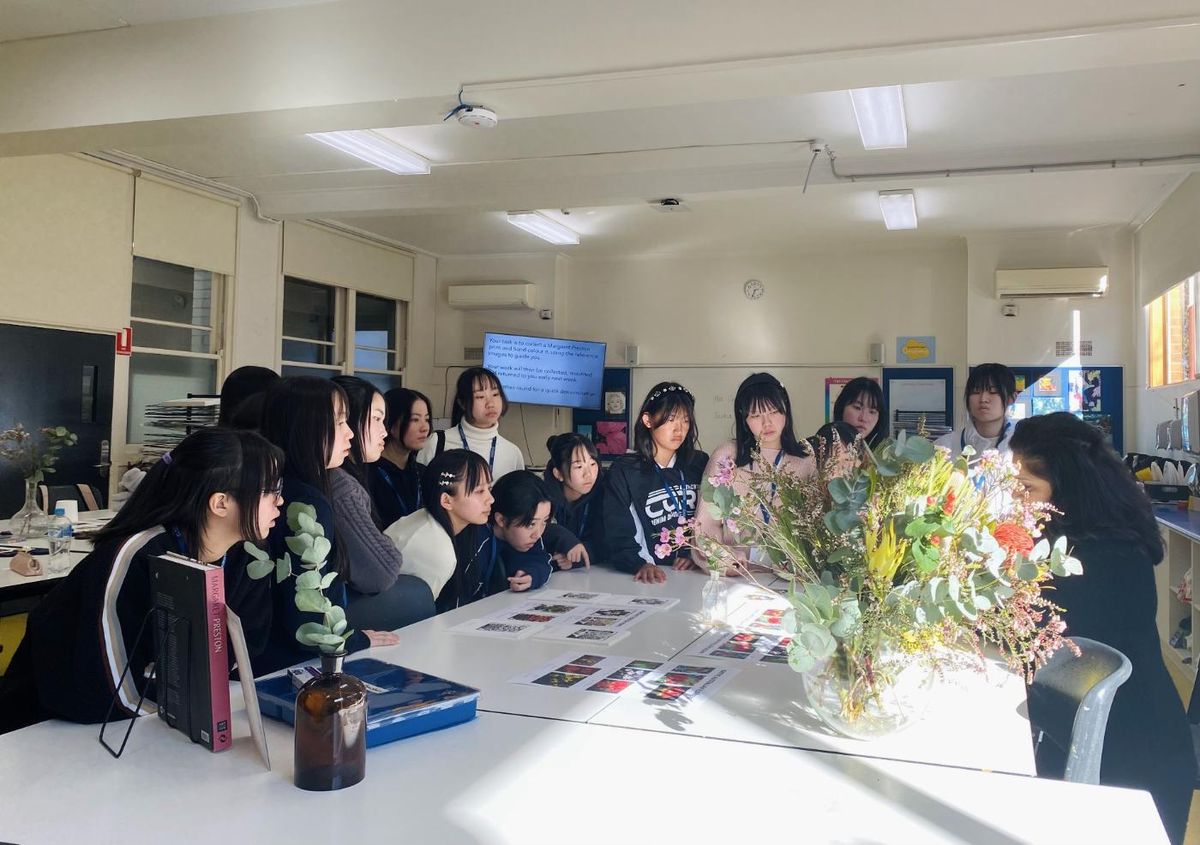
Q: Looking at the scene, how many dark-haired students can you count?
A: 14